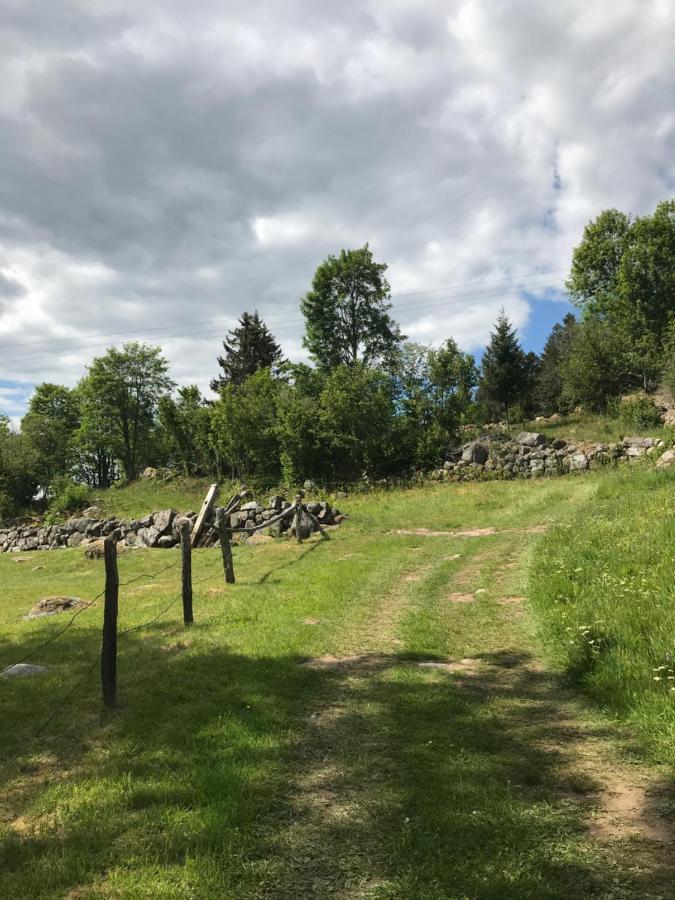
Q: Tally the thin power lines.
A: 3